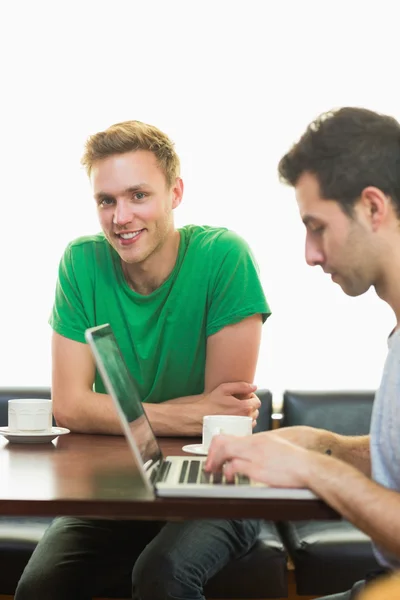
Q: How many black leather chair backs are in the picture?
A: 2